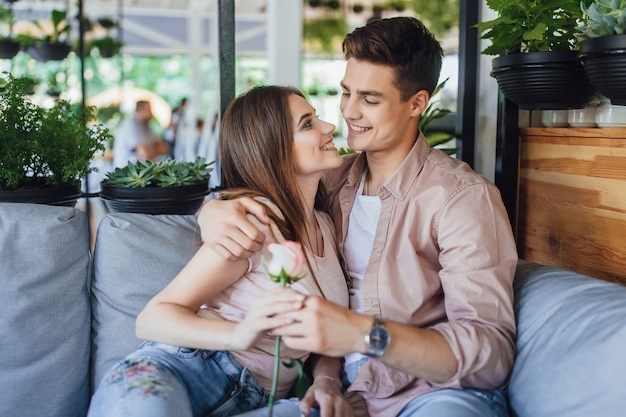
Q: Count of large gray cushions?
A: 3